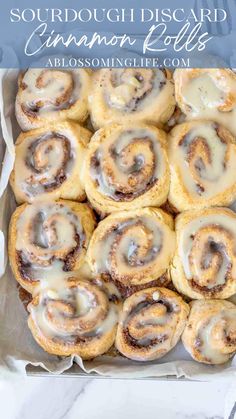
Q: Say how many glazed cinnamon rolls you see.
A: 12